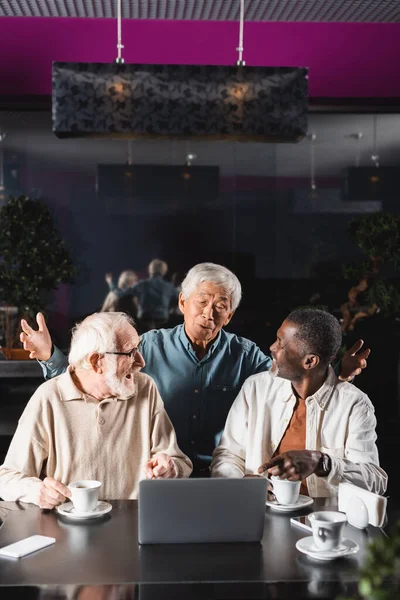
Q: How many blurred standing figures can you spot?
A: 2